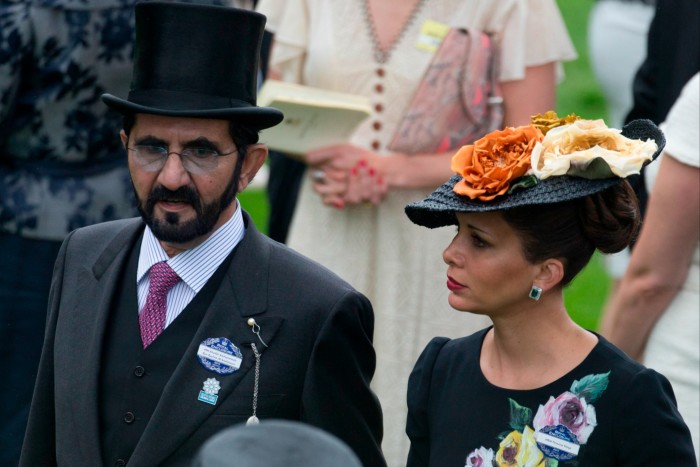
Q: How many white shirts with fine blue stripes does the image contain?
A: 1